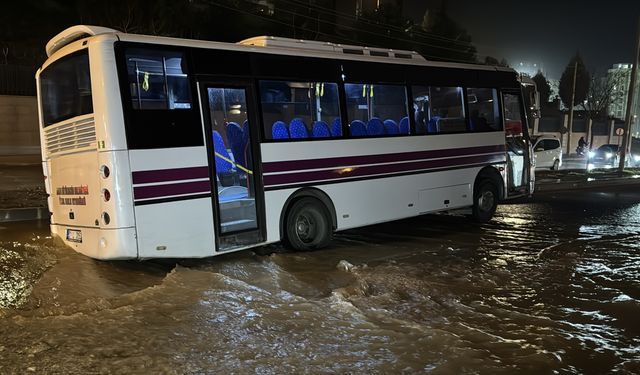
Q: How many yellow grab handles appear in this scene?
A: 5